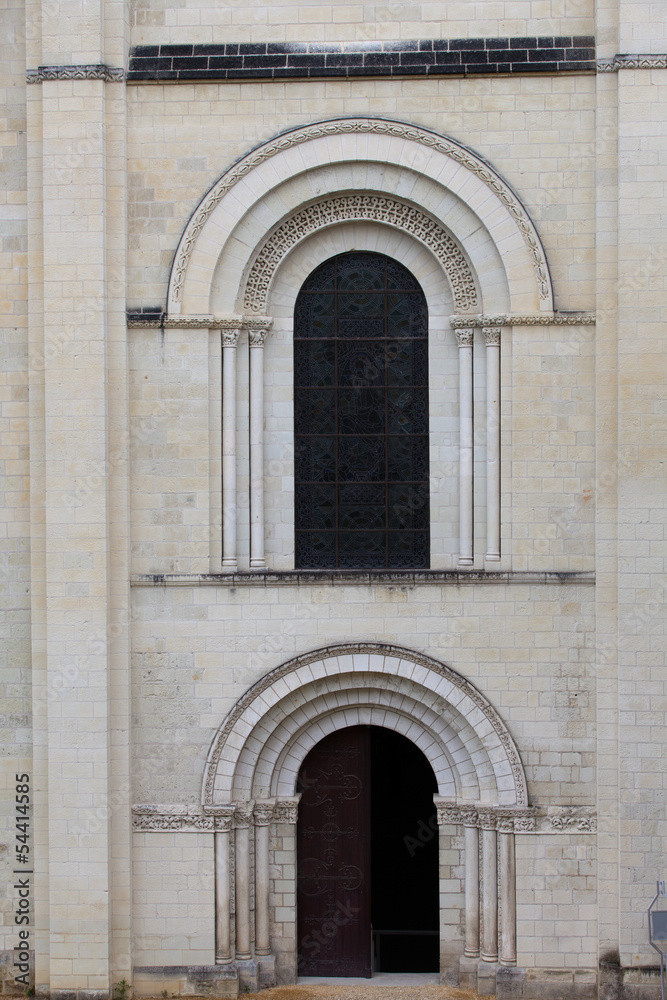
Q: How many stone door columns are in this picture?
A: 6